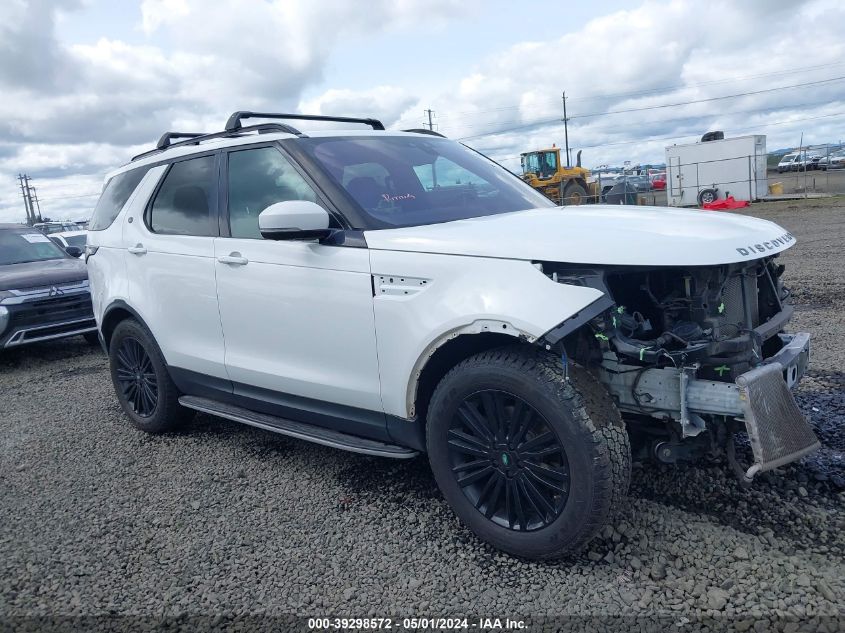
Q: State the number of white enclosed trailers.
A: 1